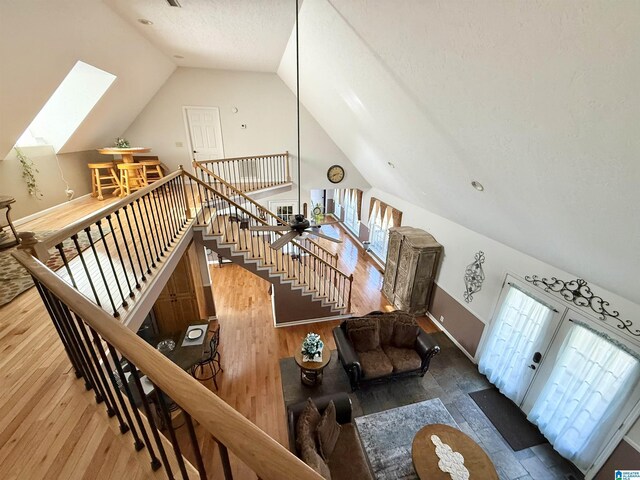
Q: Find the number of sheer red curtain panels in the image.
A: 0